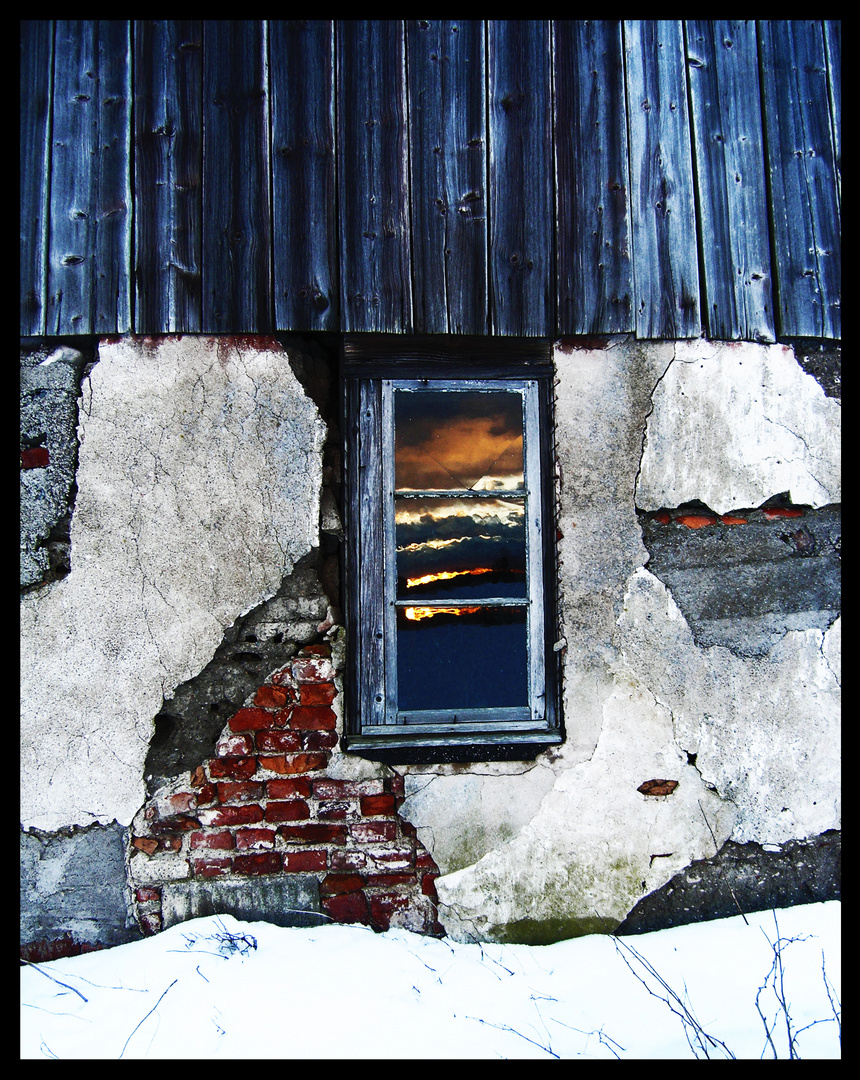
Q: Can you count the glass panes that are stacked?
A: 3